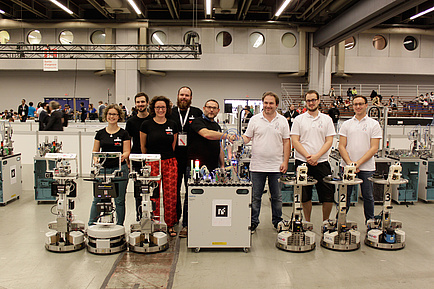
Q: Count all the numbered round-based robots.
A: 3